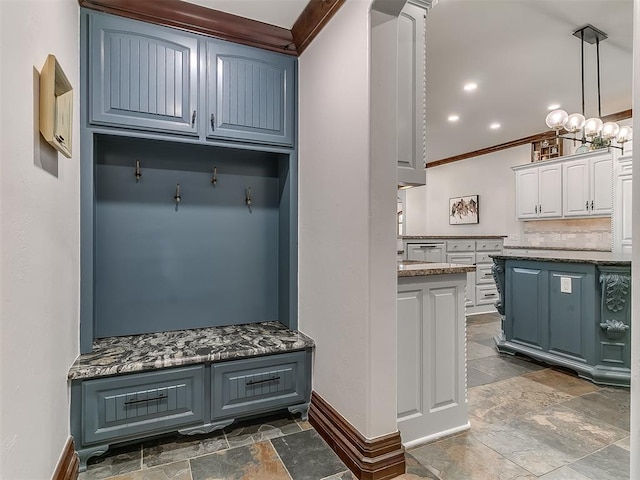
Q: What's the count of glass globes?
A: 5